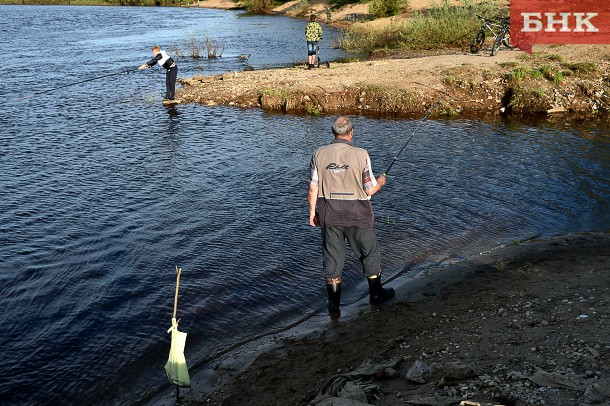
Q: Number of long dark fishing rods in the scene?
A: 2